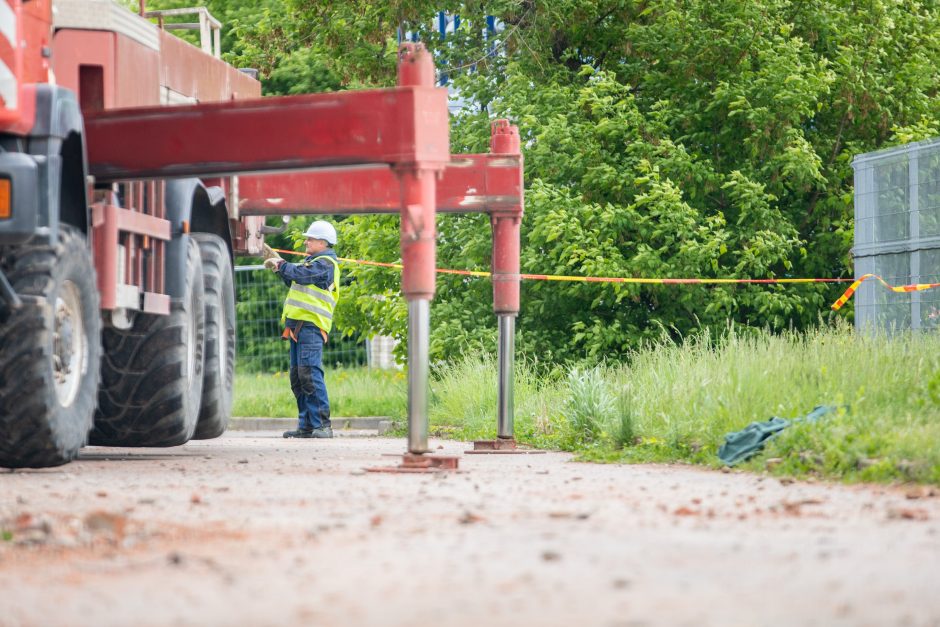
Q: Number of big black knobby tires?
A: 3